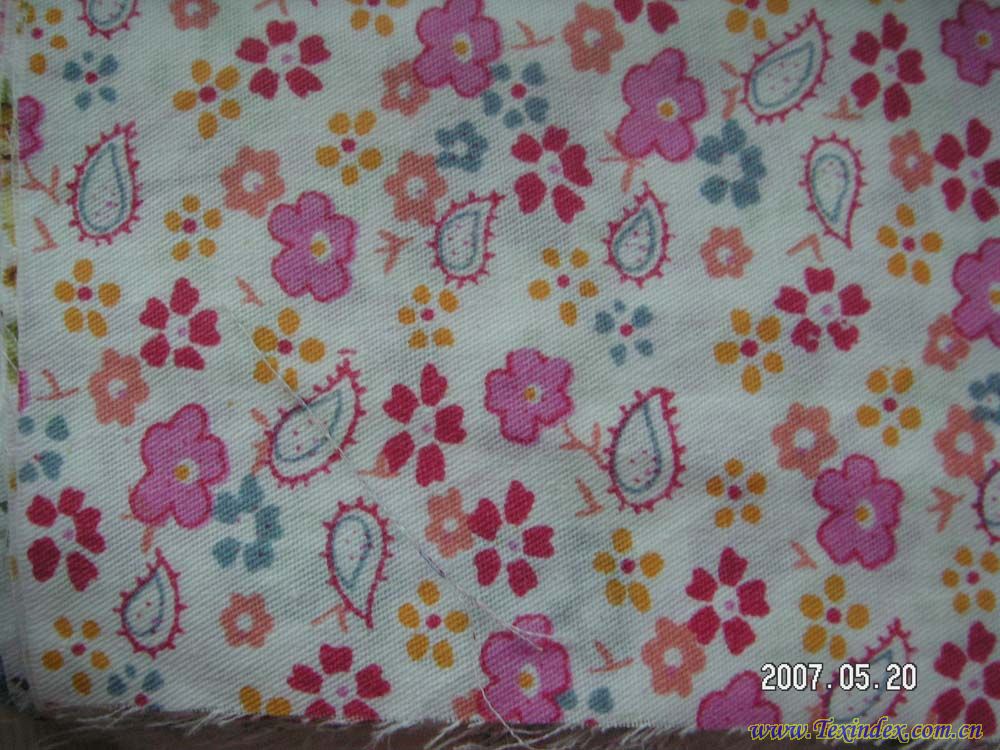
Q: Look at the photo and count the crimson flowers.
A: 13